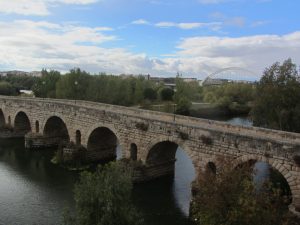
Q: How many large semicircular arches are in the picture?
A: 6